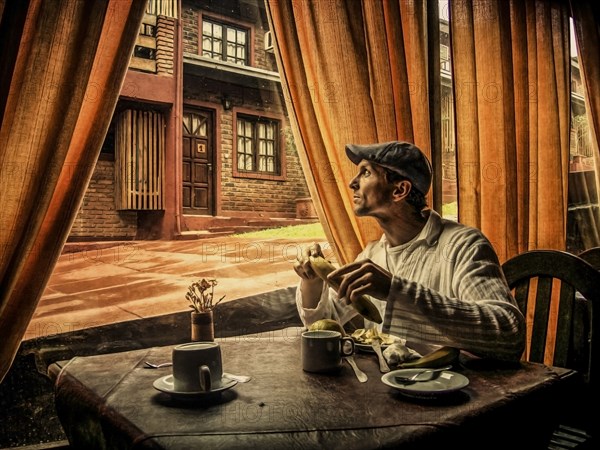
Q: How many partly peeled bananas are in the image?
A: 1